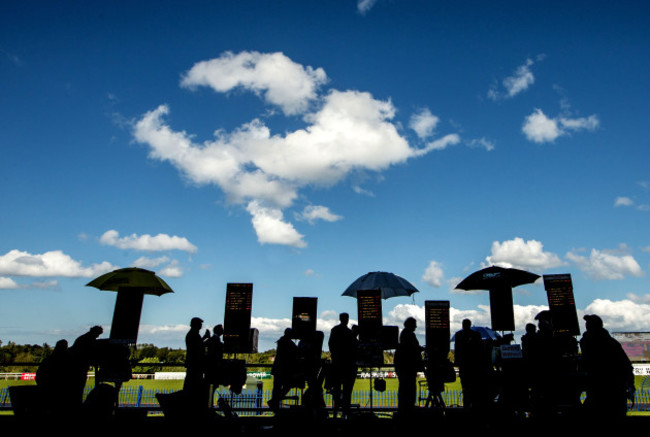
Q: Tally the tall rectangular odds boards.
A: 7